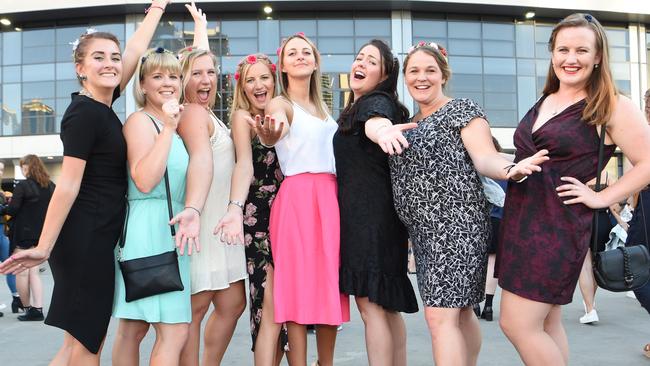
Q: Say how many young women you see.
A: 8